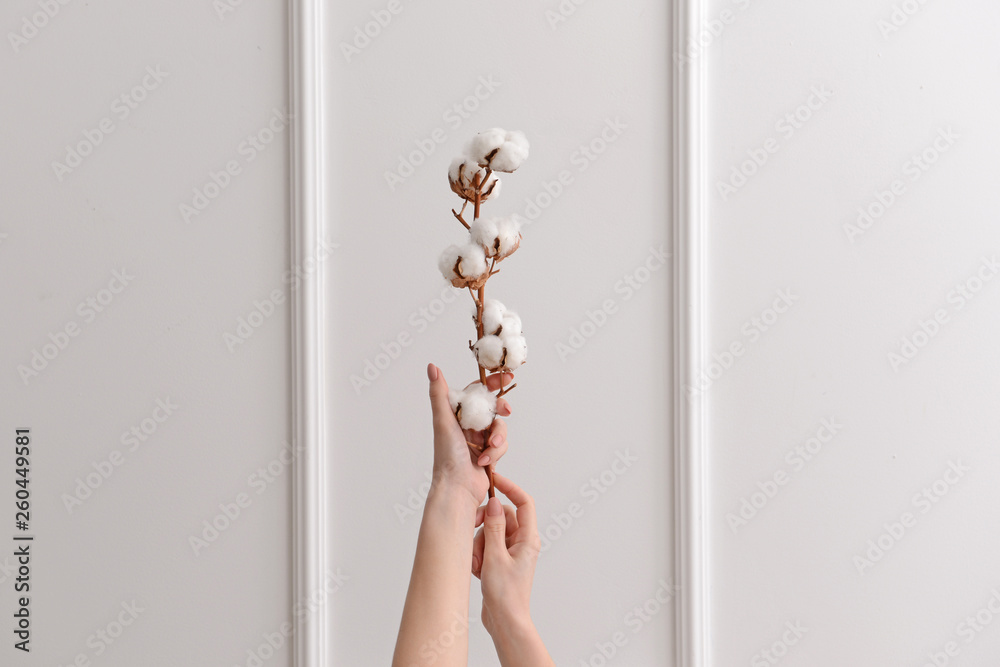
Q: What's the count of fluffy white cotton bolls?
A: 7